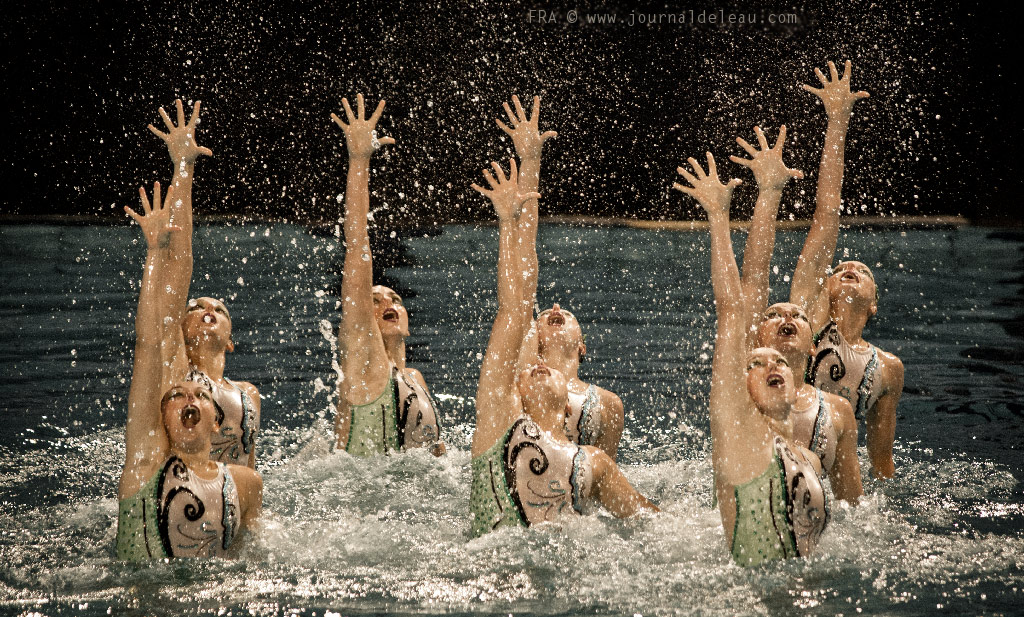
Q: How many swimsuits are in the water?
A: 8